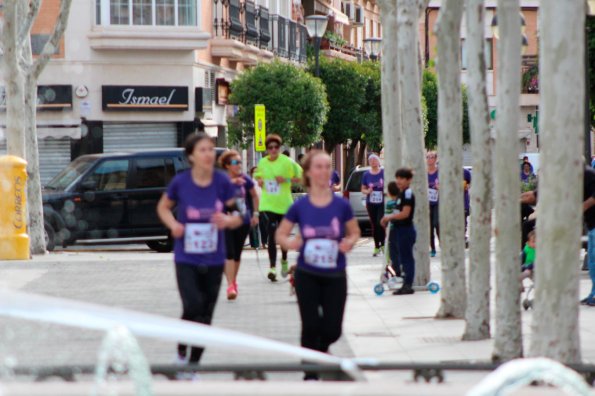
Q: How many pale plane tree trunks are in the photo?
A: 8